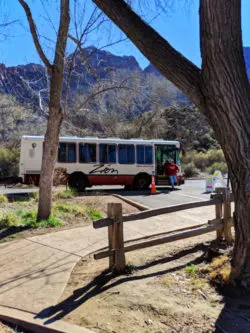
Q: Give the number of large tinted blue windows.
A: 5